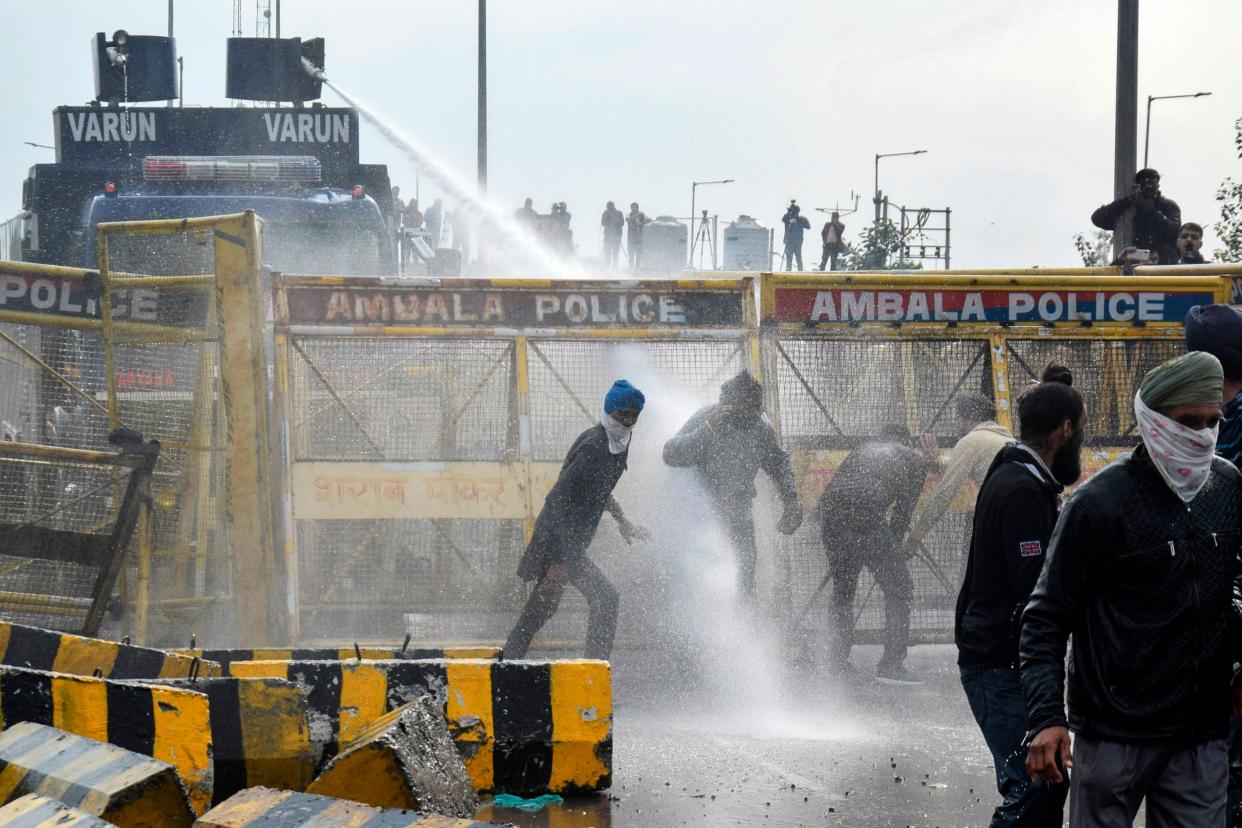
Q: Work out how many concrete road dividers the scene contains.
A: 9